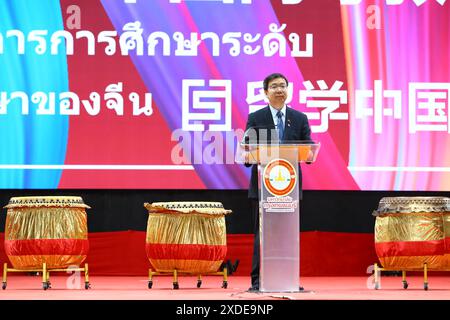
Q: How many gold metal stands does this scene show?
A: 3